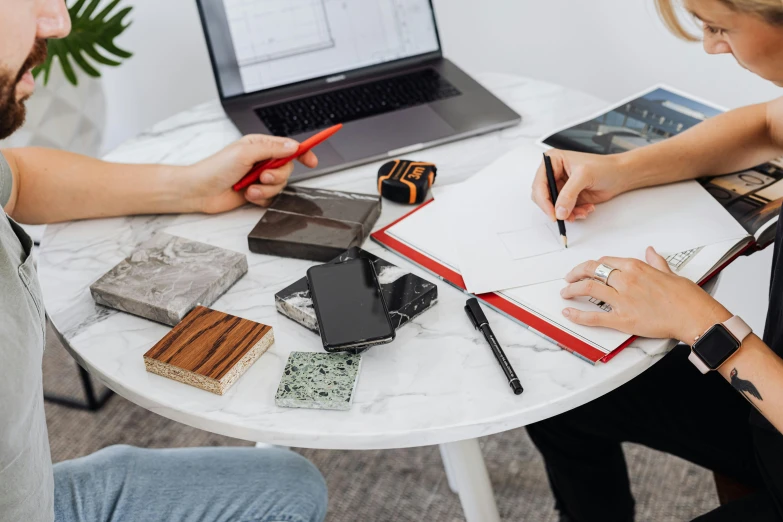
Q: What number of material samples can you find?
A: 5